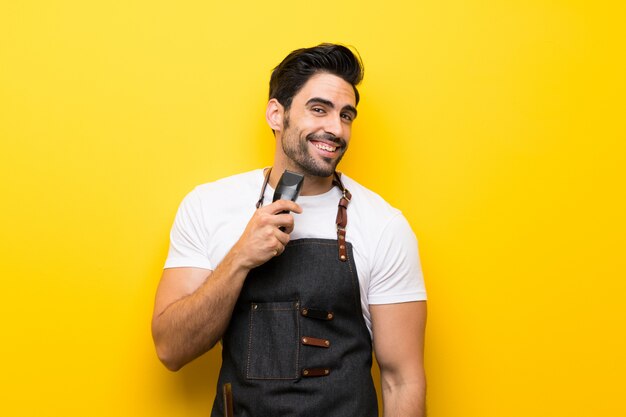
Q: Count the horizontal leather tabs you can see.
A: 3